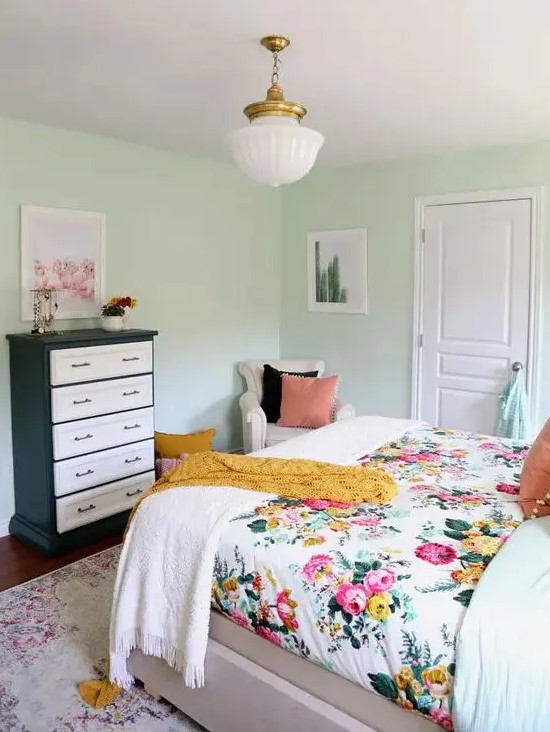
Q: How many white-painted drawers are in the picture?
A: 5